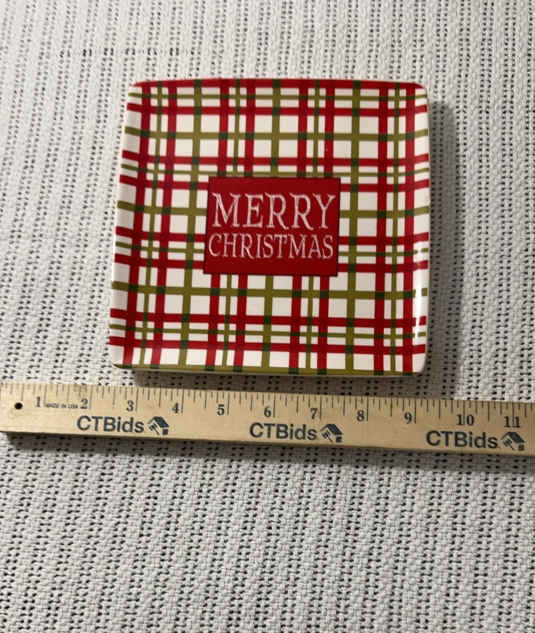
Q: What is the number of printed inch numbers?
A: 11